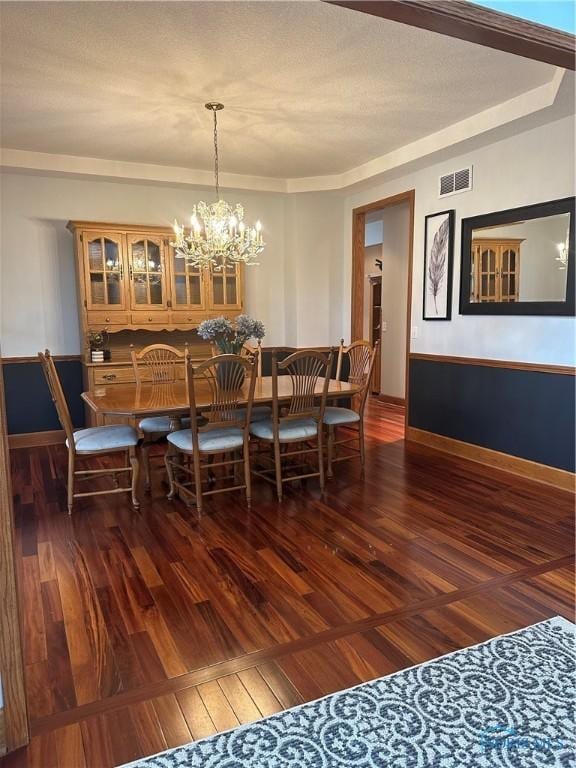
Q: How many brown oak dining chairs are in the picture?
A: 6